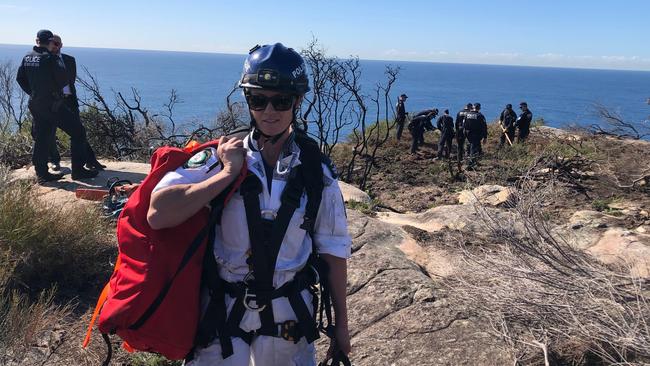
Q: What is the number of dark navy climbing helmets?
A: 1